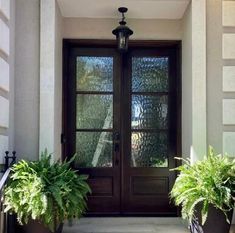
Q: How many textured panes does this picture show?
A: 6